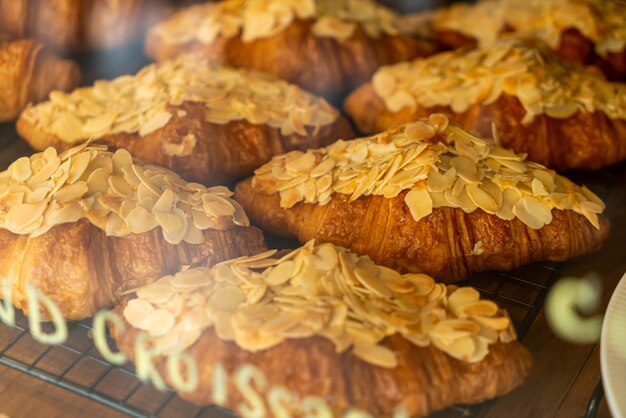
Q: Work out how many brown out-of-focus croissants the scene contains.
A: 2